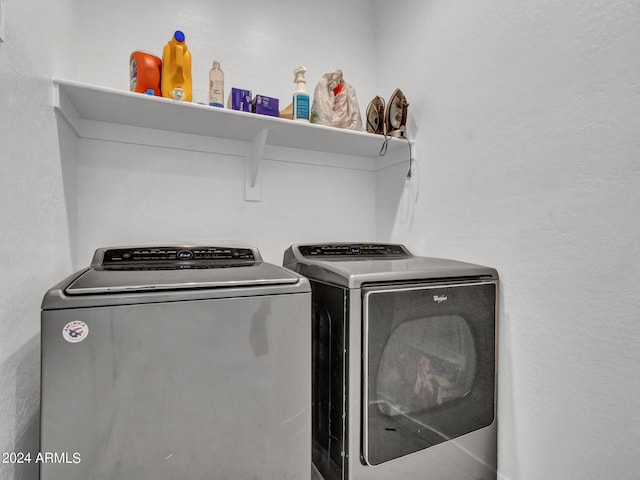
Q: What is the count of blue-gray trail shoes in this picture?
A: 0